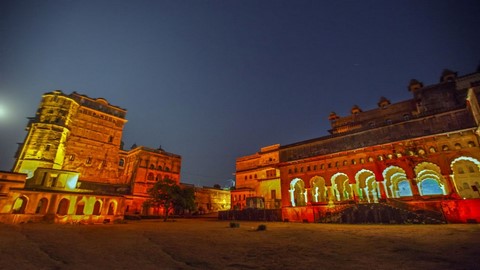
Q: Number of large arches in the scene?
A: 7